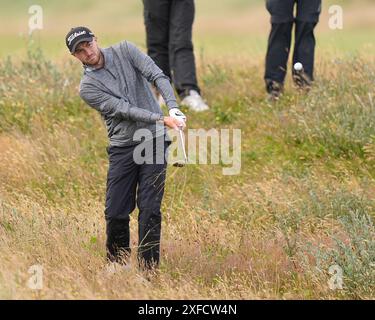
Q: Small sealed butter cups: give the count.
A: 0